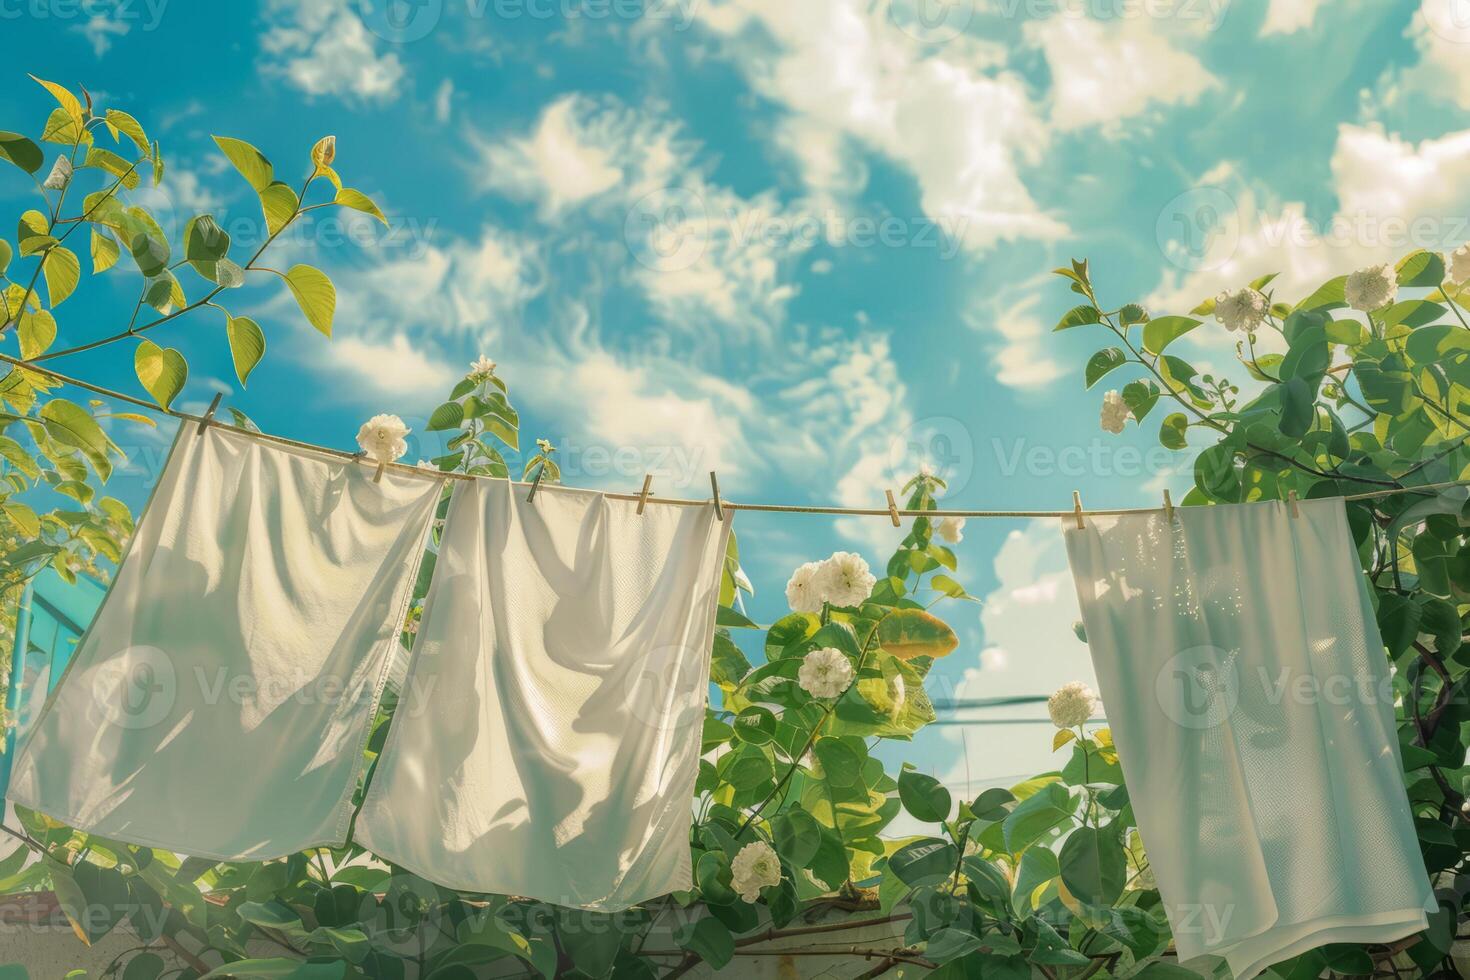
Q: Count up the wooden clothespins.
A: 9